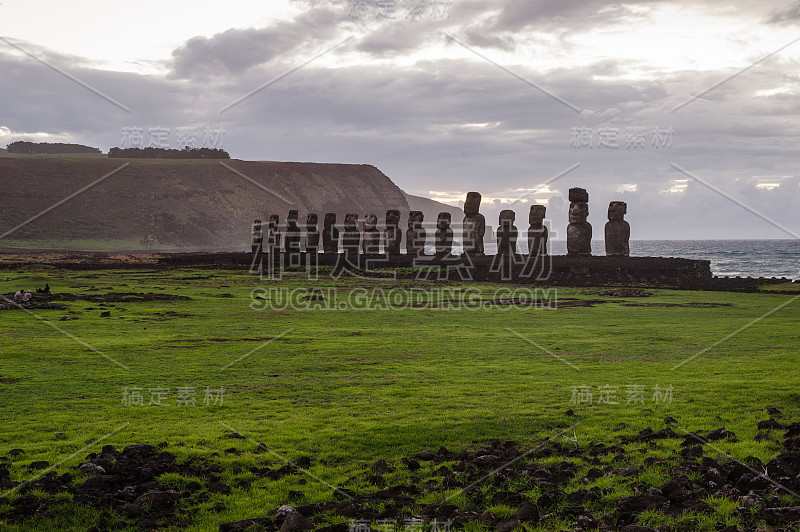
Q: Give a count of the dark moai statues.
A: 15